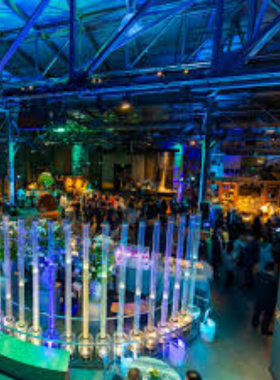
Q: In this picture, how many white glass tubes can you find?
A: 14